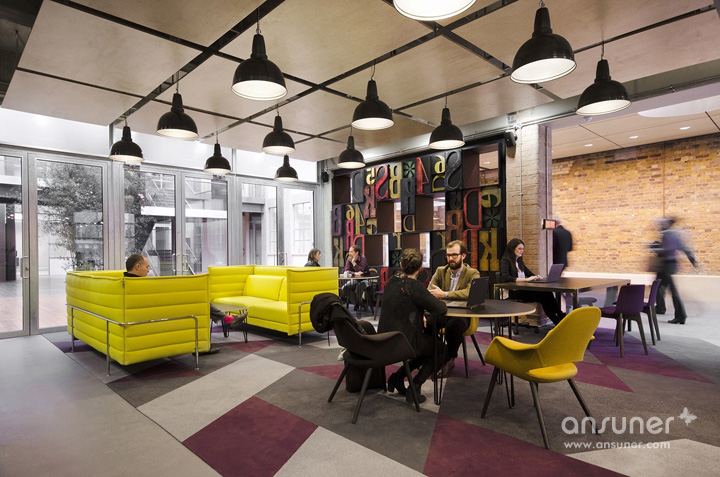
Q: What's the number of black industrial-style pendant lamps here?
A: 12